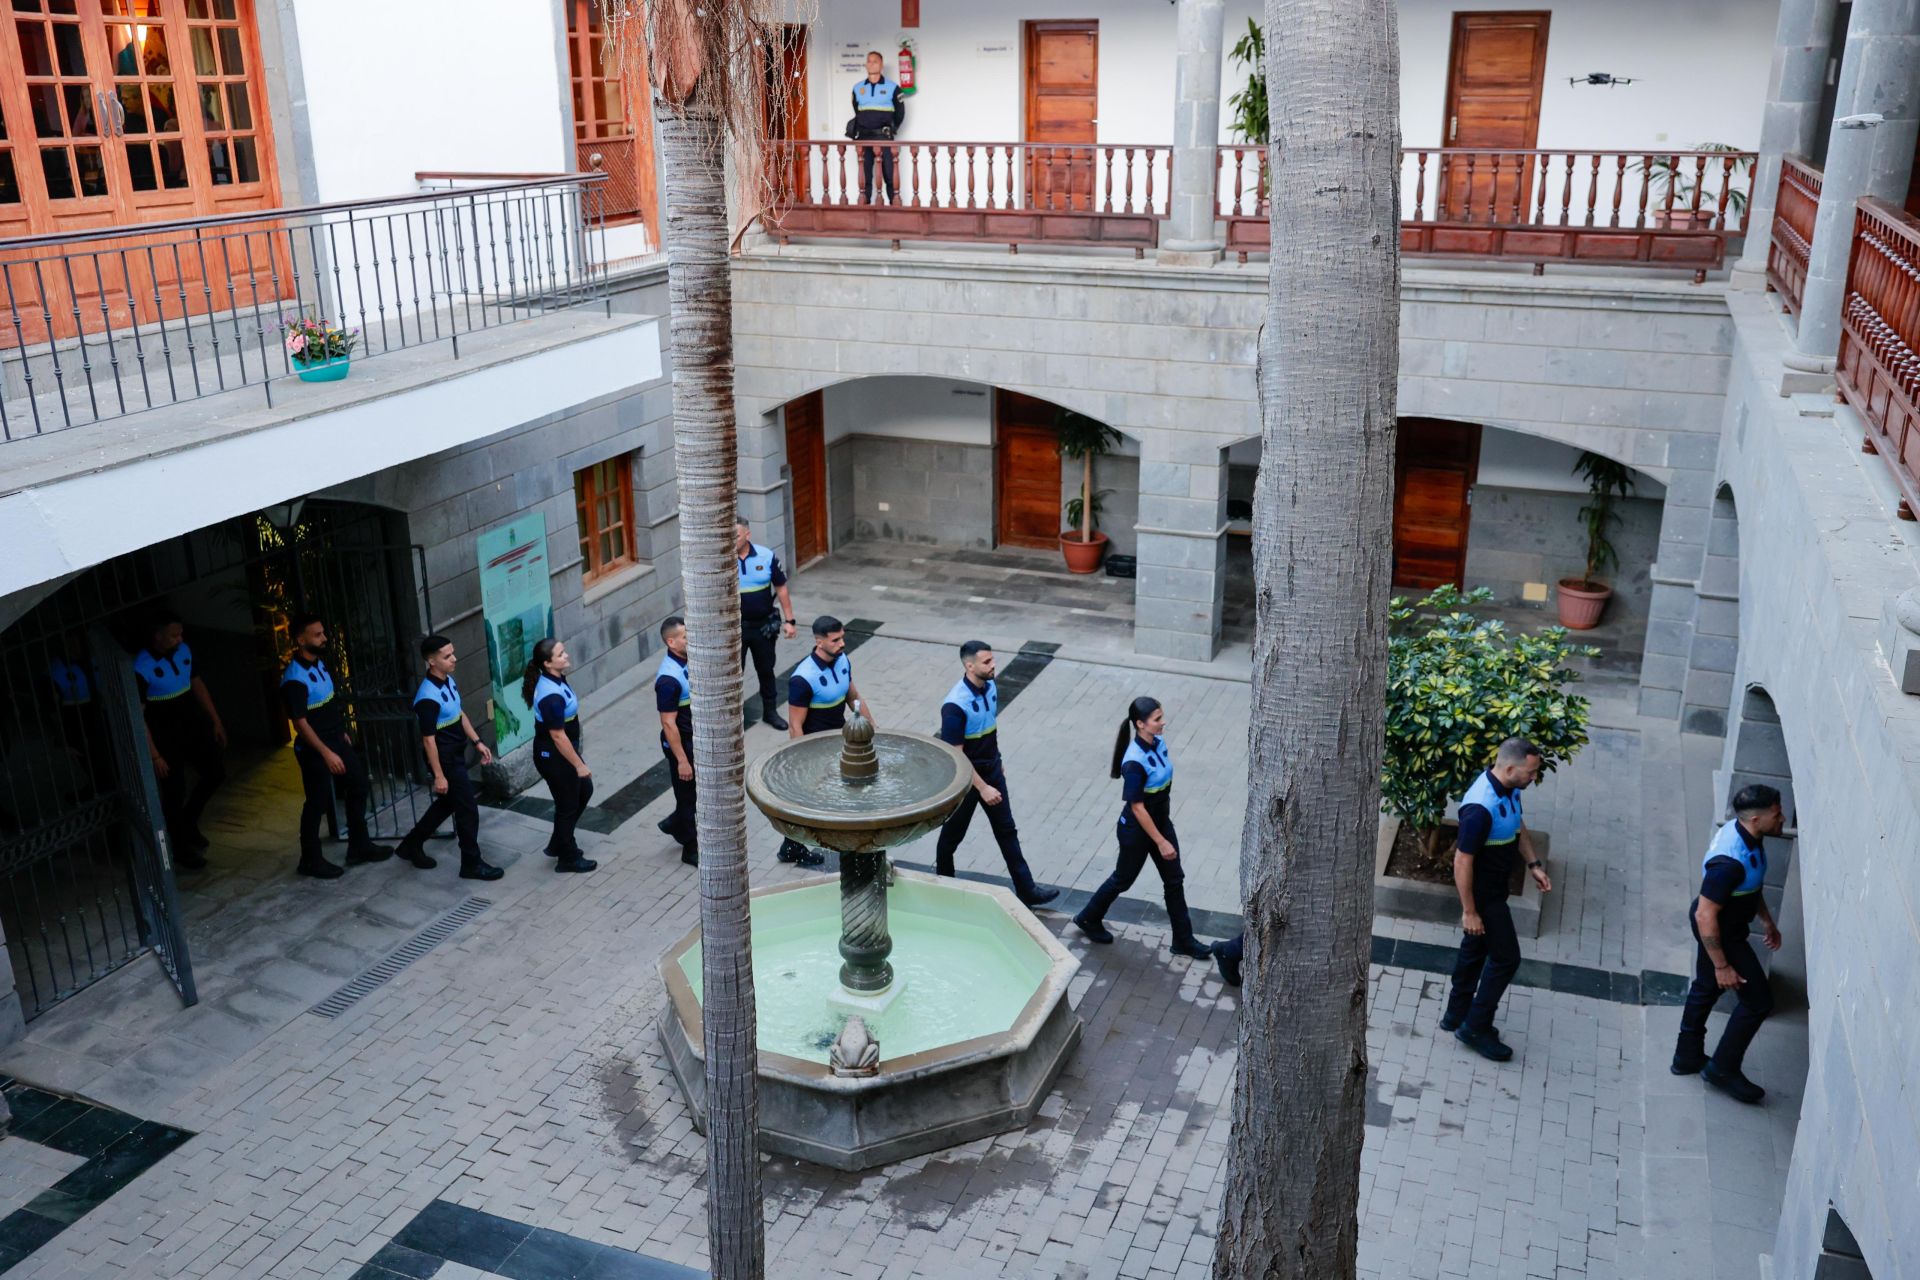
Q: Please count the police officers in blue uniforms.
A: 13